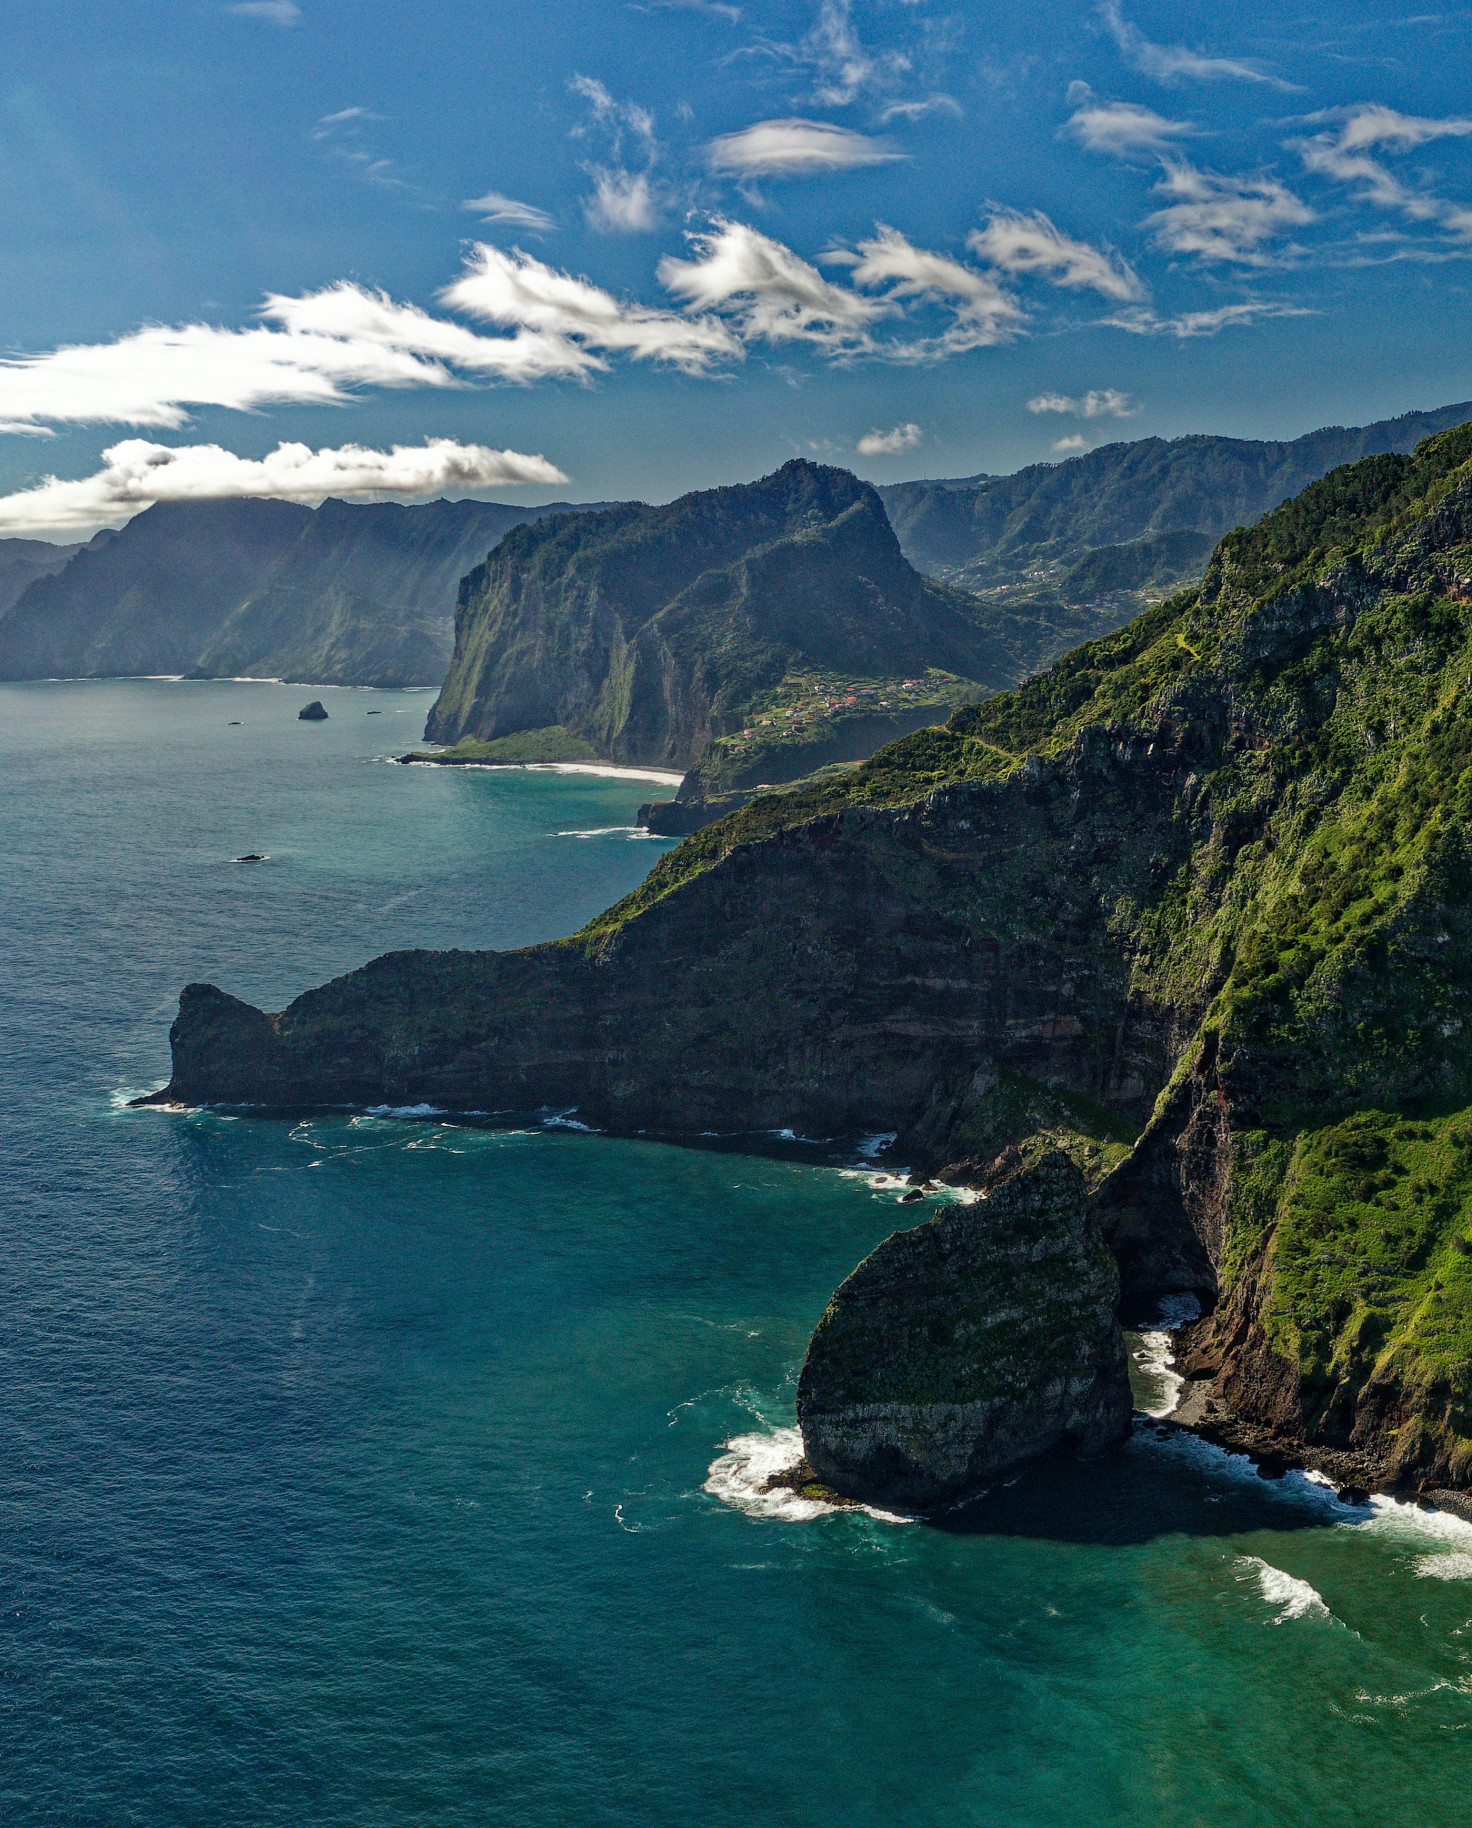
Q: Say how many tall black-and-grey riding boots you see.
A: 0